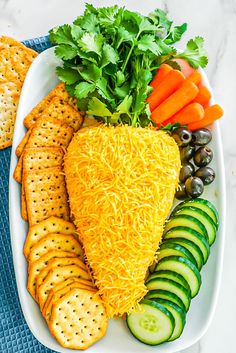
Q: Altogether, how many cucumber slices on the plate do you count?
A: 12